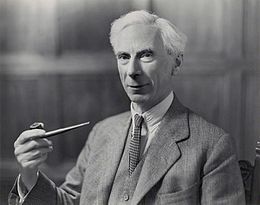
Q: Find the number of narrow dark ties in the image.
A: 1